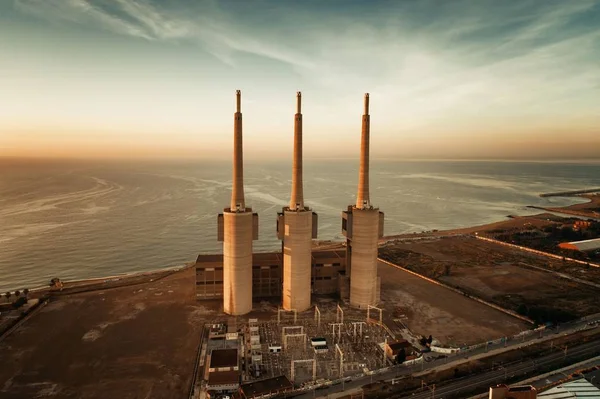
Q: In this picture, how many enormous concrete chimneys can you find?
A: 3